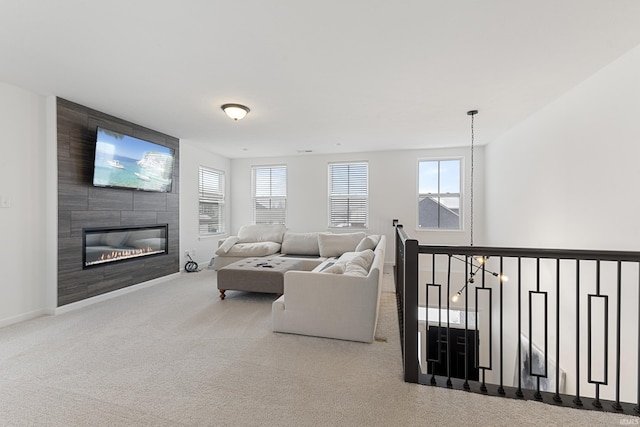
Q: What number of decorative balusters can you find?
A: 4